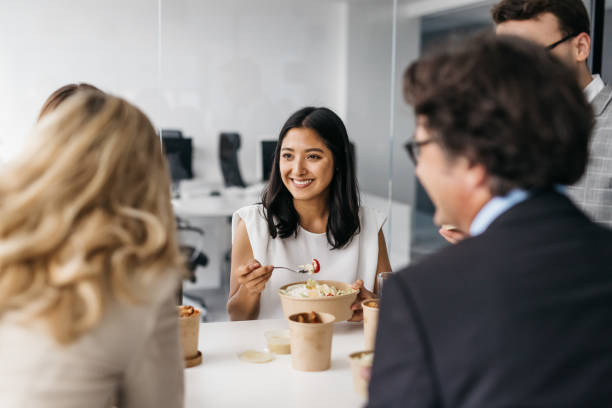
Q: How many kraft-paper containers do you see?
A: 5